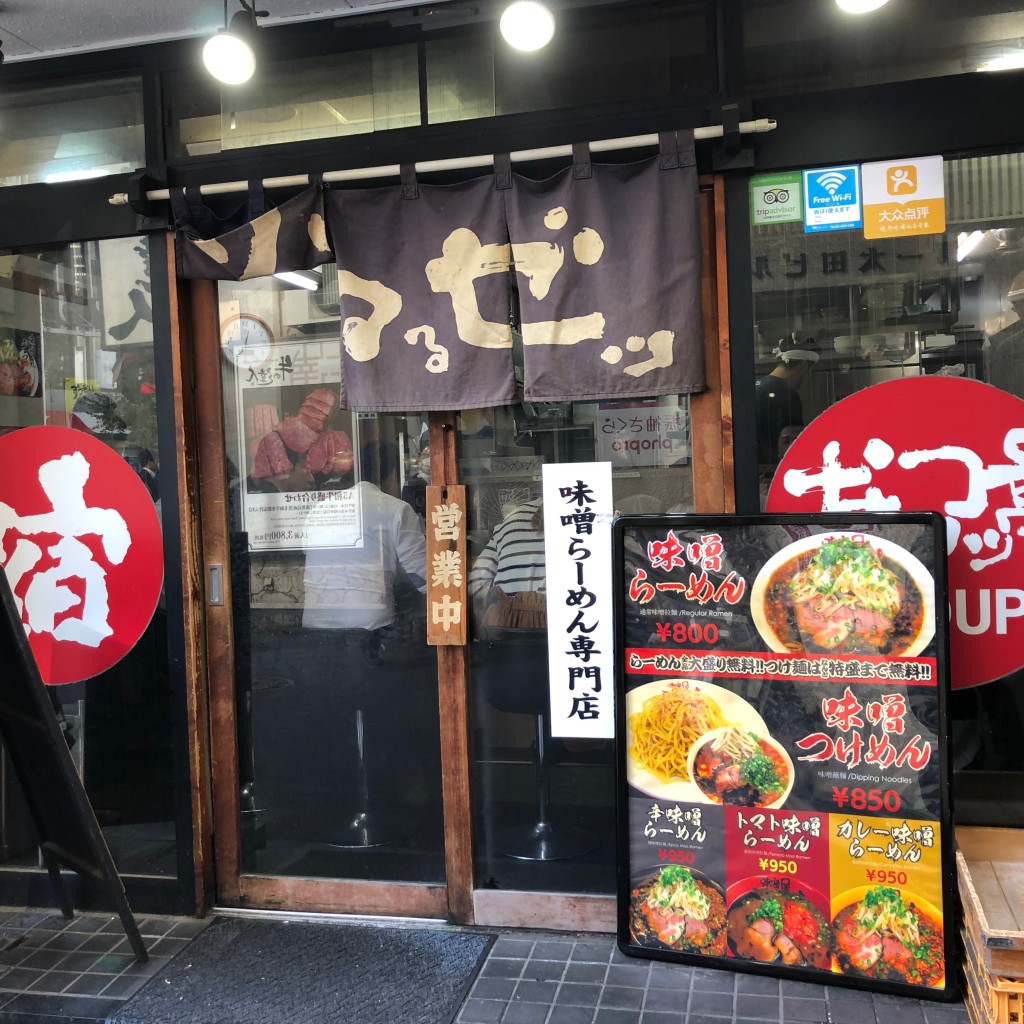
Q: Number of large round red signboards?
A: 2